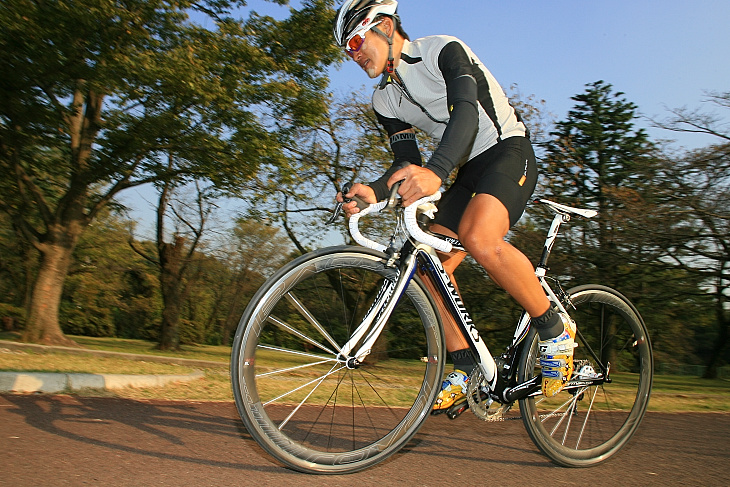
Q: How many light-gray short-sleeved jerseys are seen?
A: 1